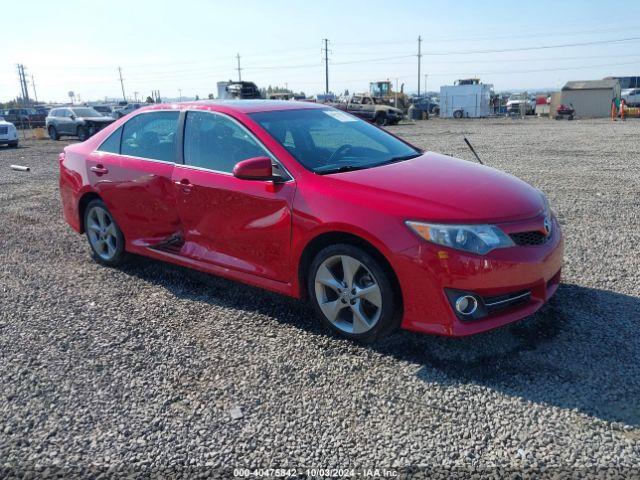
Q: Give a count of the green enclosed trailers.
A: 0